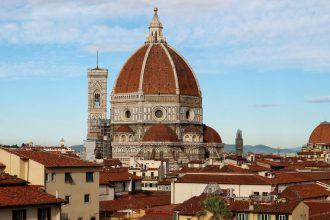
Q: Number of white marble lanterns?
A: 1